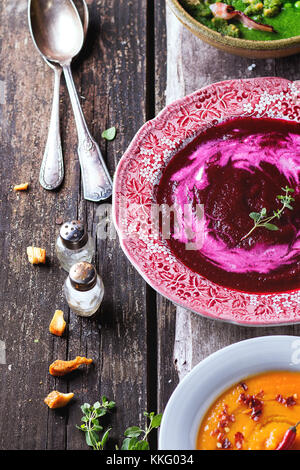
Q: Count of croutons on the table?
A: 5